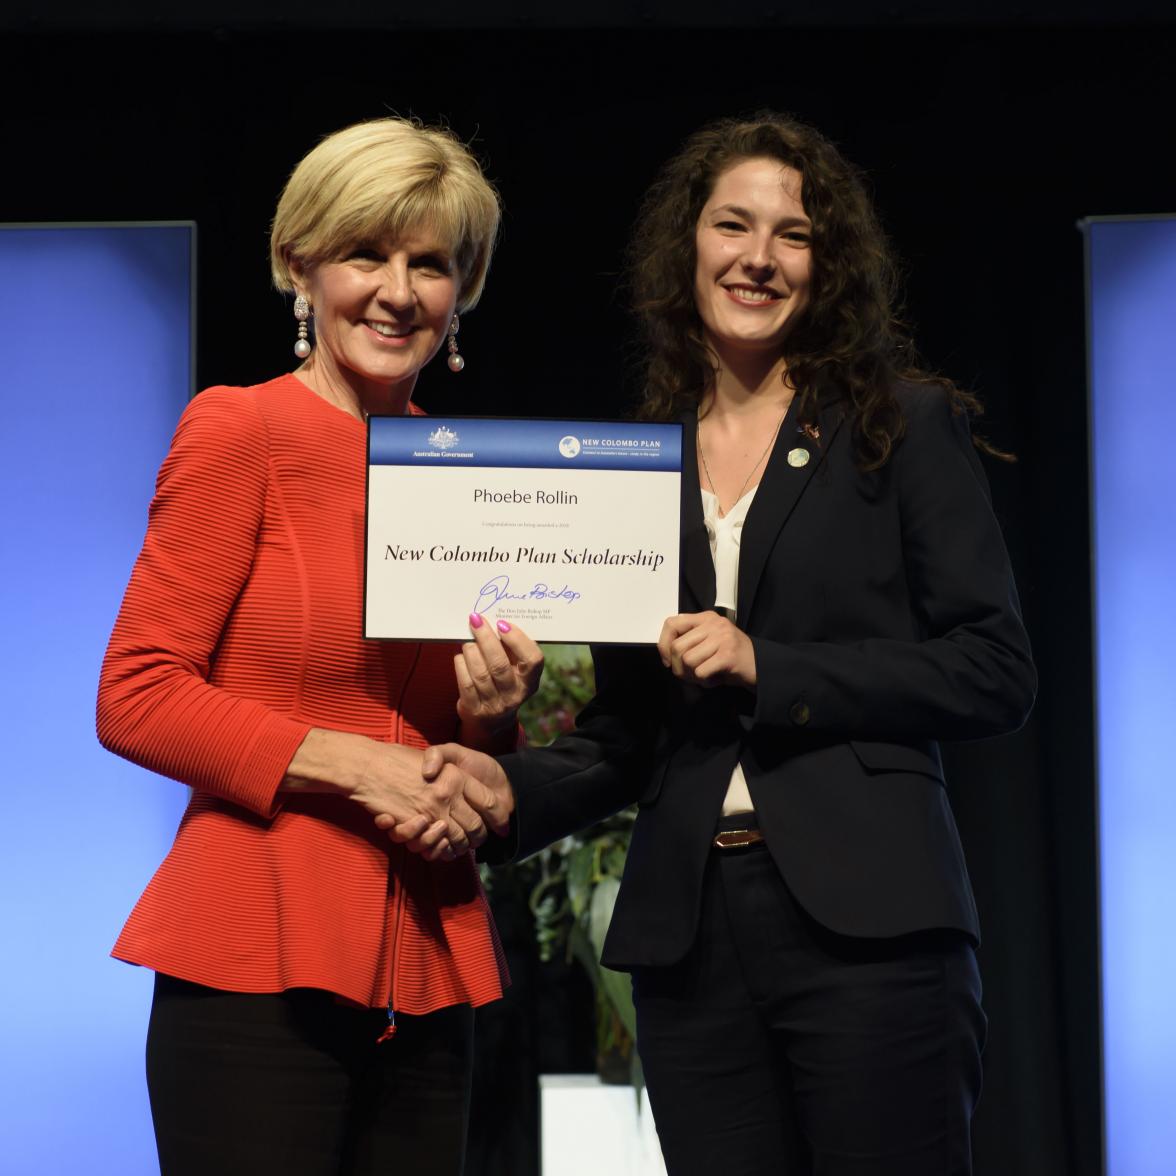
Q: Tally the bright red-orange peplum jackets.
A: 1